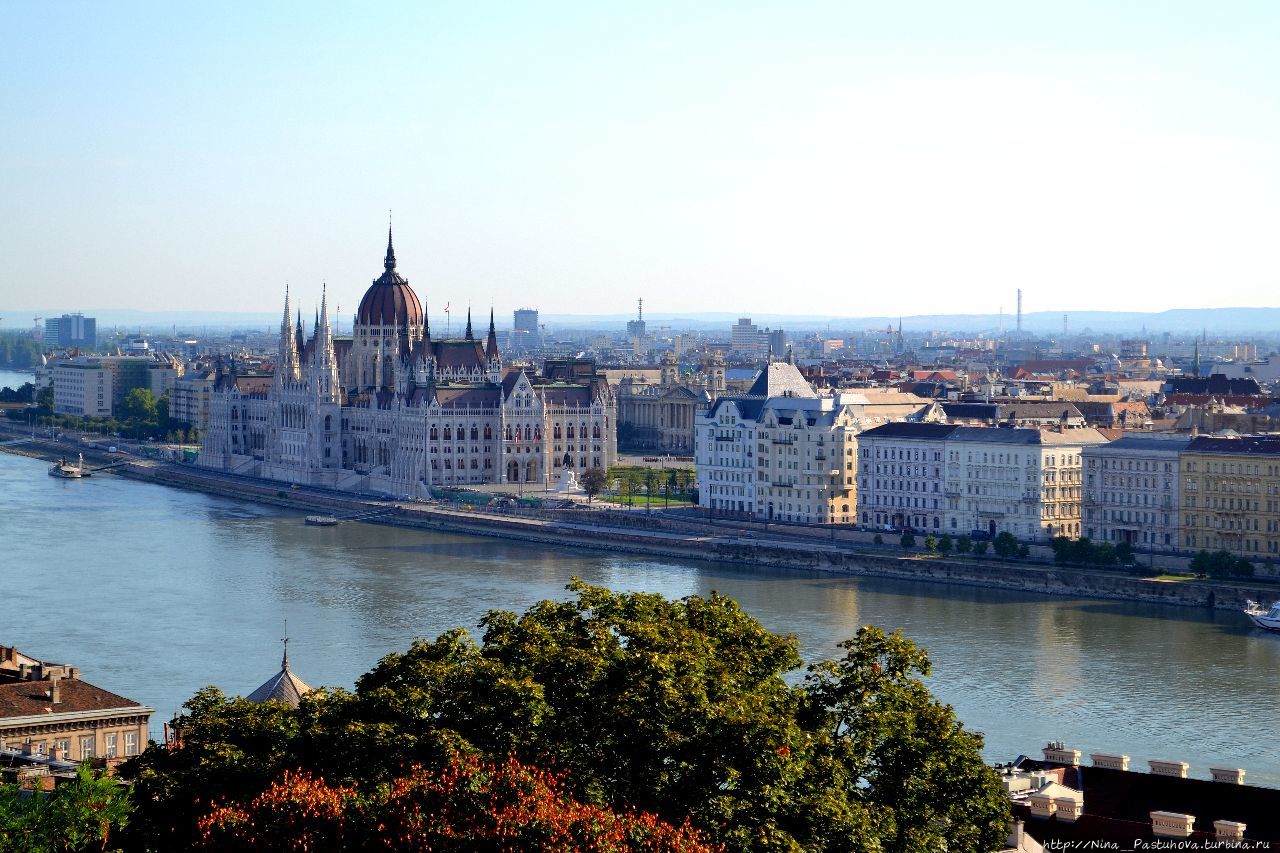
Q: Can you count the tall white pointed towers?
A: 2